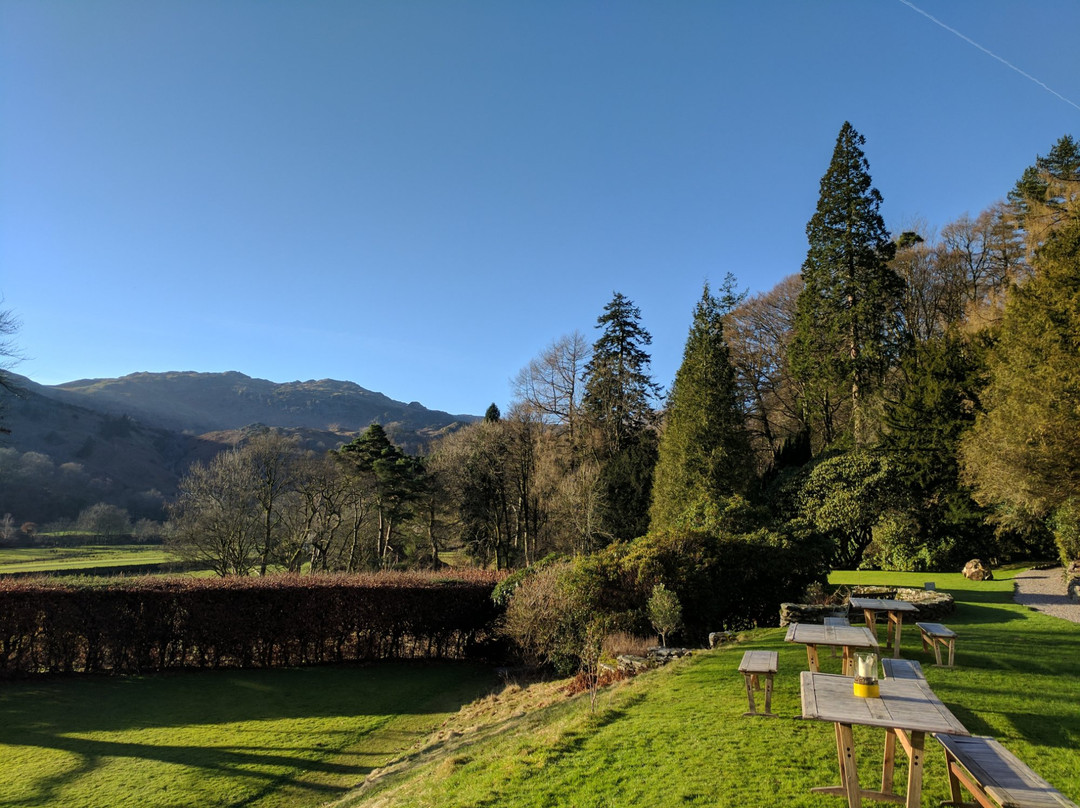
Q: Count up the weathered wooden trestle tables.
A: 3